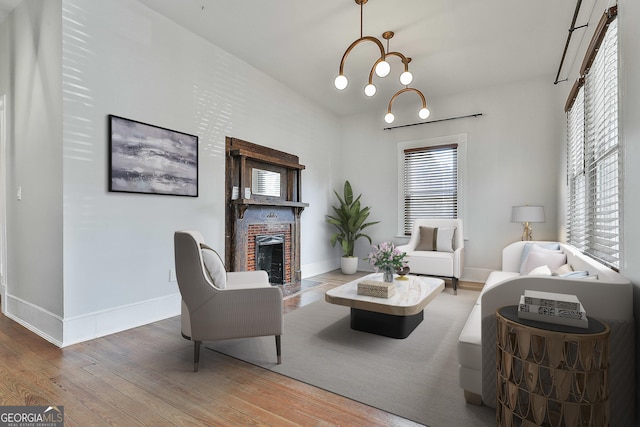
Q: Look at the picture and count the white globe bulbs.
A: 6